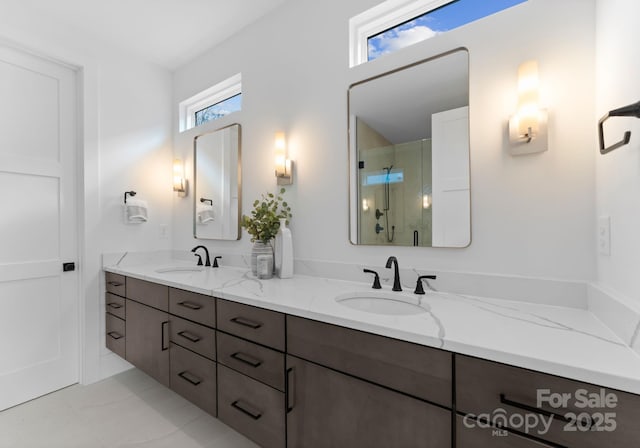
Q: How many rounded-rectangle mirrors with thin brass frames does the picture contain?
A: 2